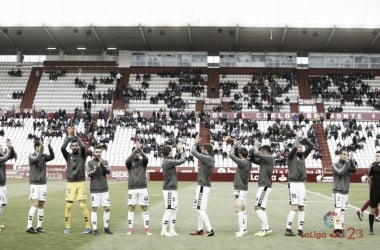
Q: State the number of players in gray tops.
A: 11